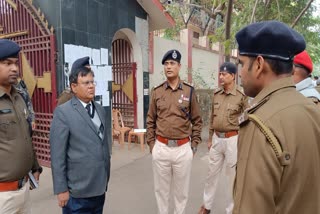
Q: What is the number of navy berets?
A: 5